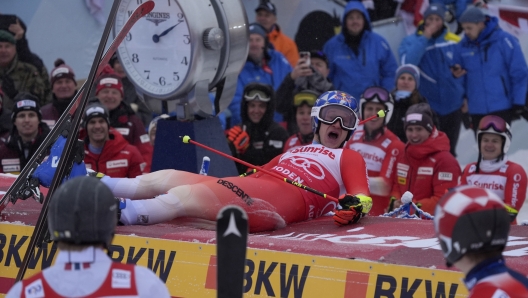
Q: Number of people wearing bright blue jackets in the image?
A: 4